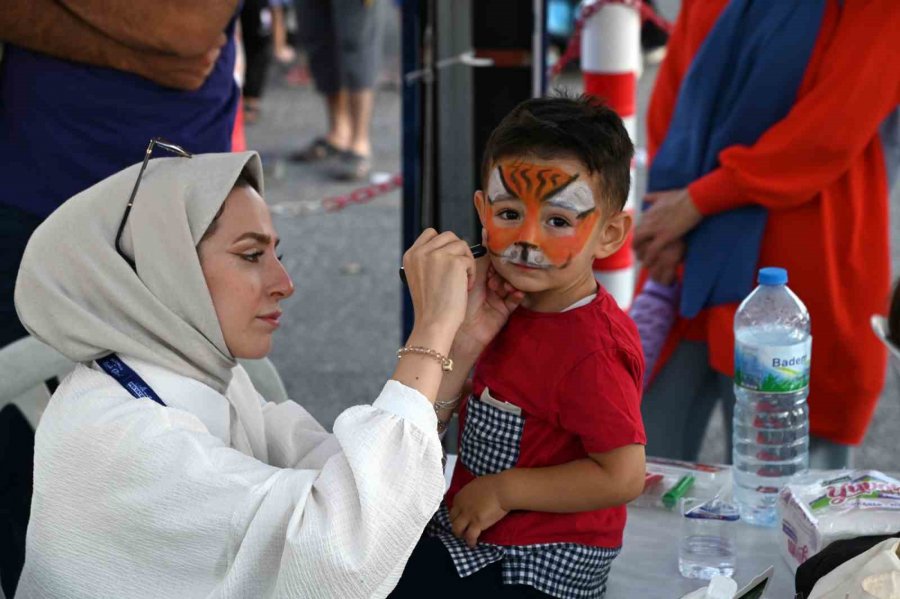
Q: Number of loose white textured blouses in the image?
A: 1